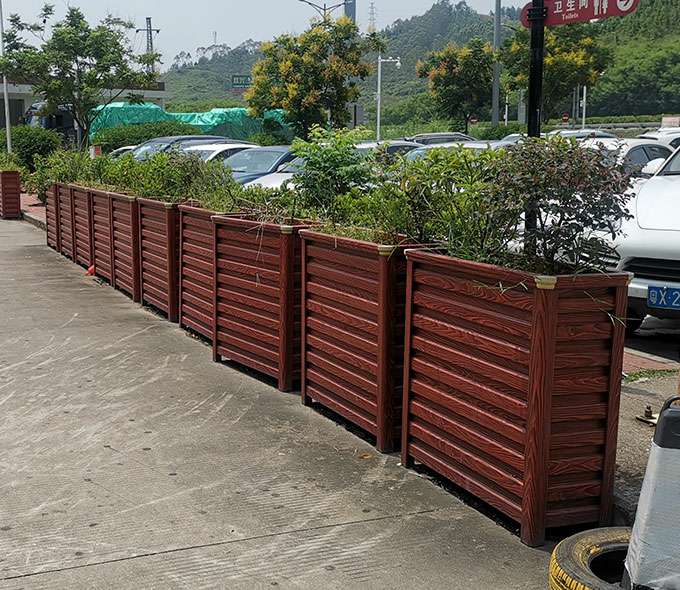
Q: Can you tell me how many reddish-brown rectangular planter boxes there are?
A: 11